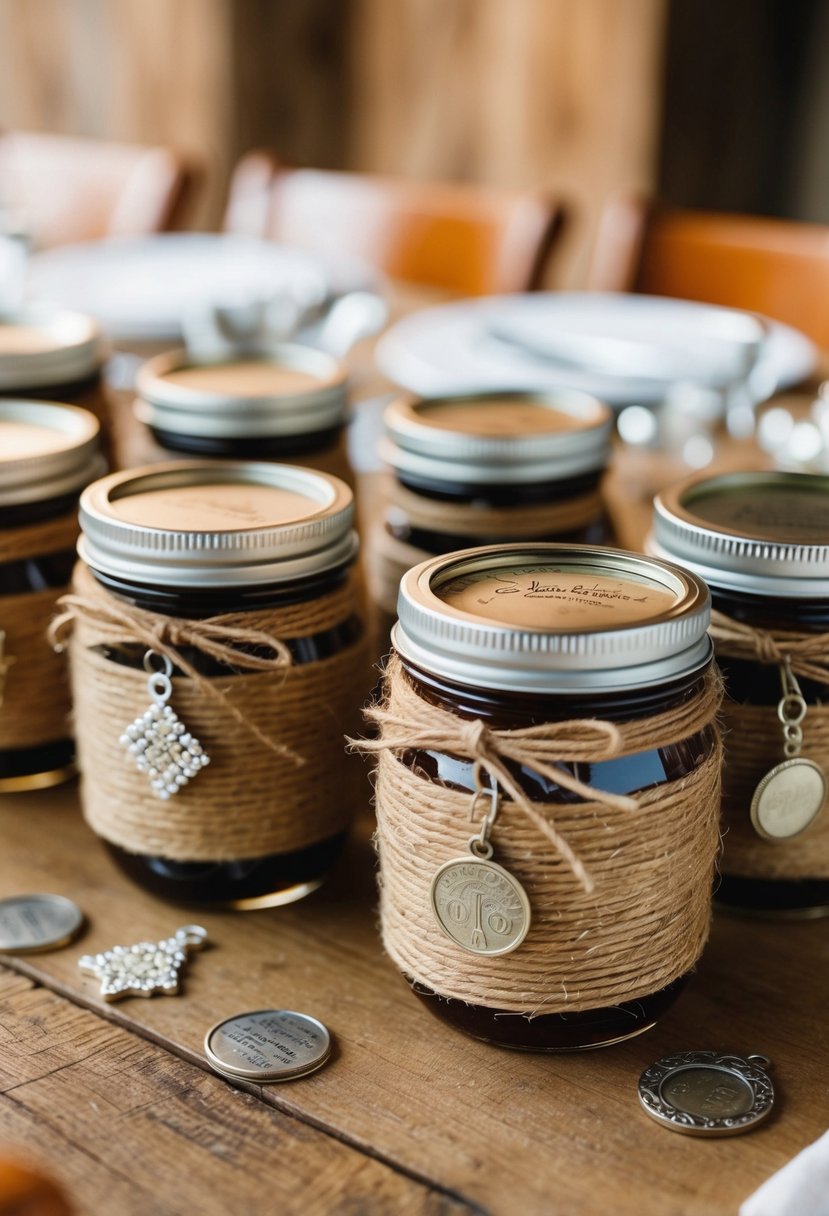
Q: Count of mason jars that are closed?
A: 7